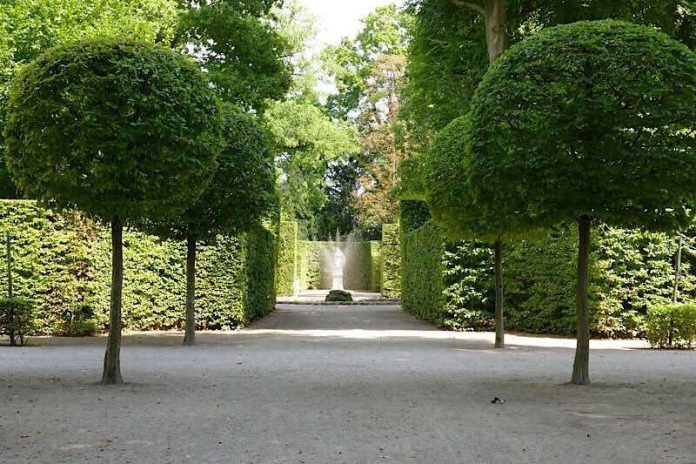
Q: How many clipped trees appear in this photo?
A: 4